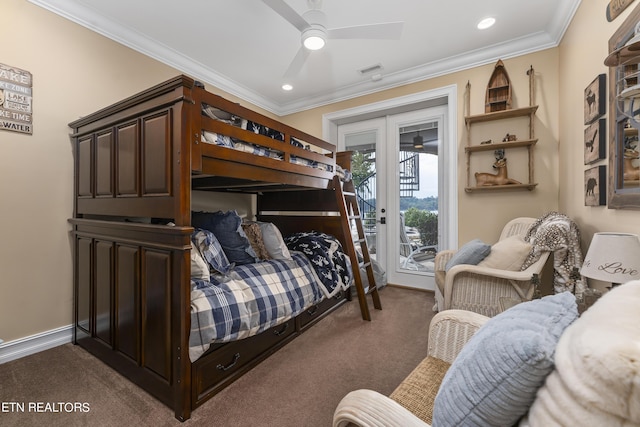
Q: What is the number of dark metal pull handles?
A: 4